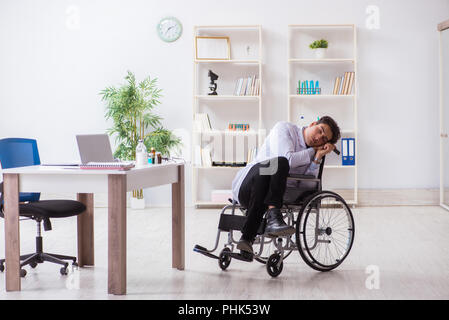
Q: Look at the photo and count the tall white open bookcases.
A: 2